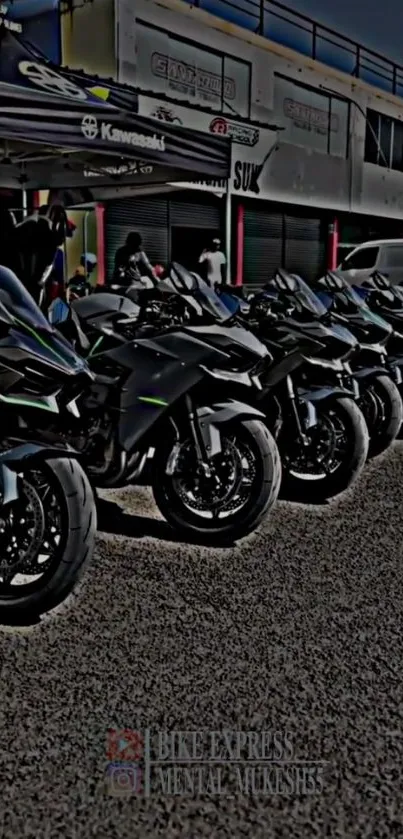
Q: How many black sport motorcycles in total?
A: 5